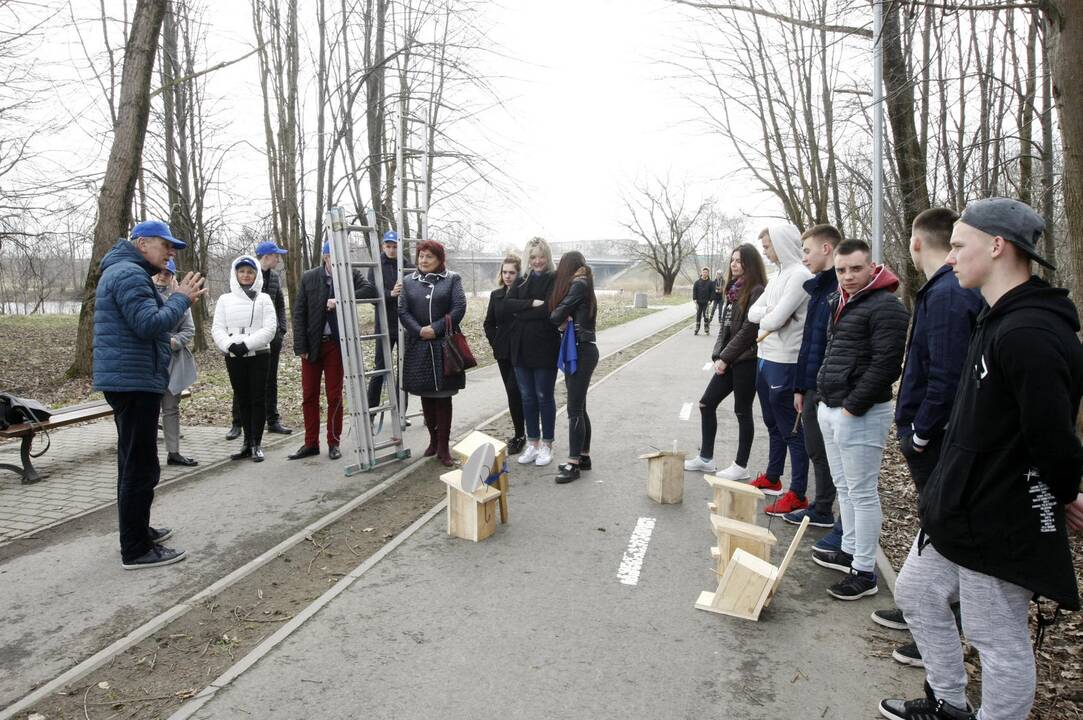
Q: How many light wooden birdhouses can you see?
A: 6